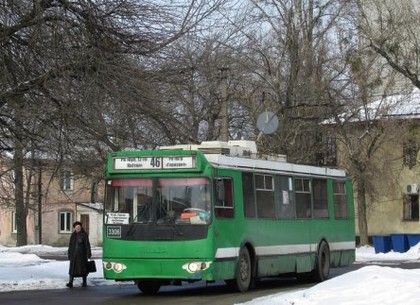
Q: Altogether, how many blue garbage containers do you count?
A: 3